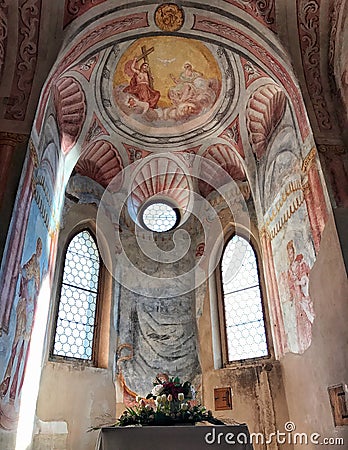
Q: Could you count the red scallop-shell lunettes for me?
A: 5